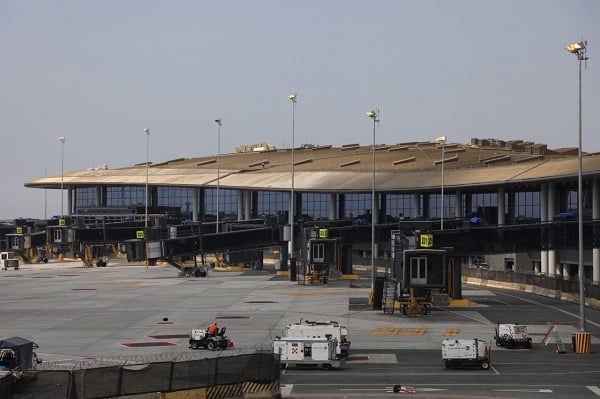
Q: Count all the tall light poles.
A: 7